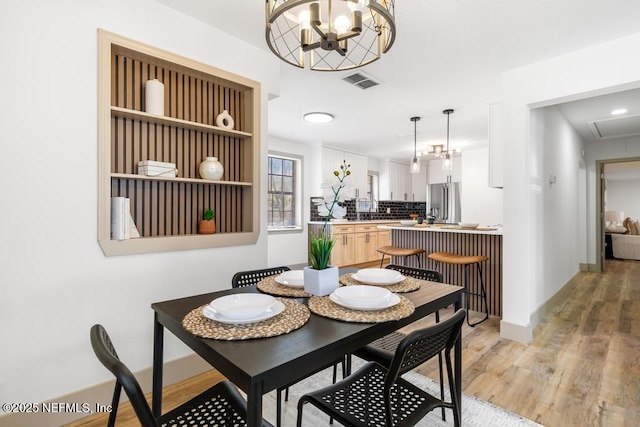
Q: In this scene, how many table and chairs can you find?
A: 5